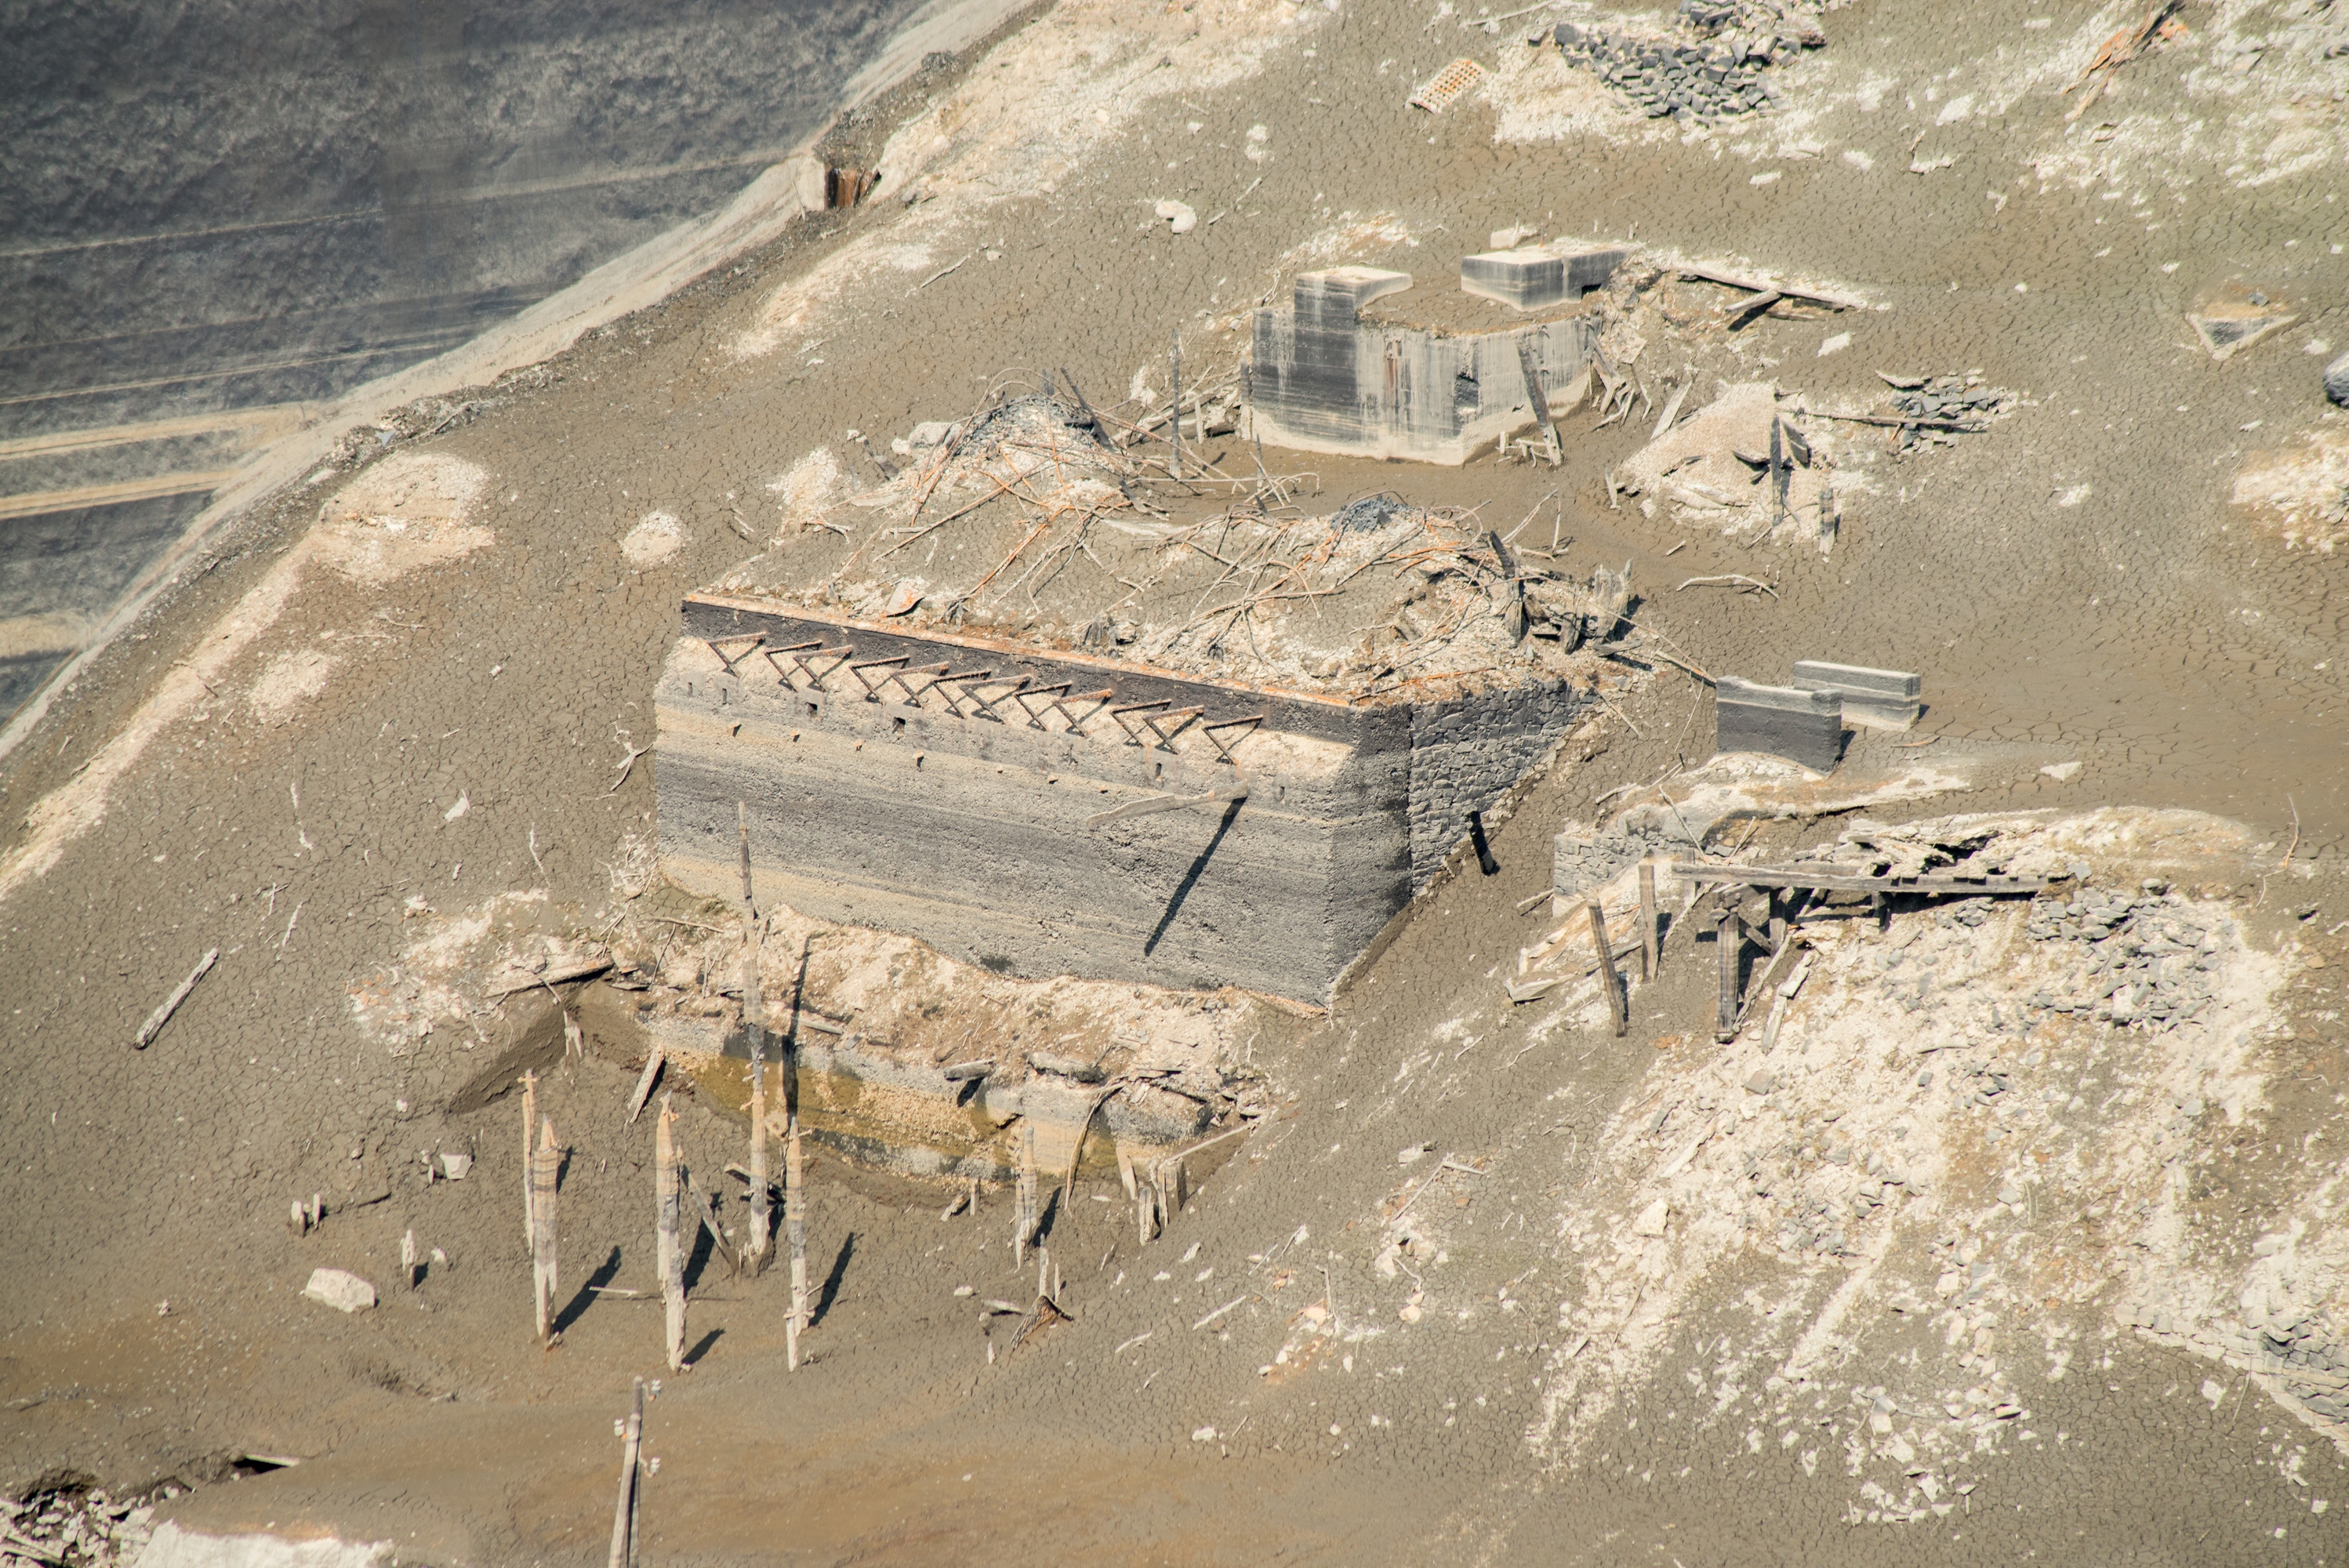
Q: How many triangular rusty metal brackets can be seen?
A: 12